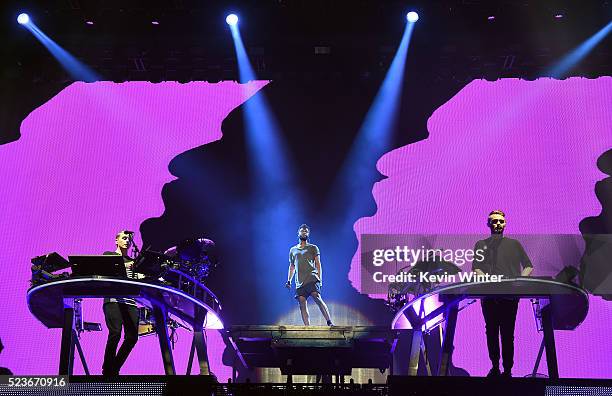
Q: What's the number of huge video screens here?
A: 2